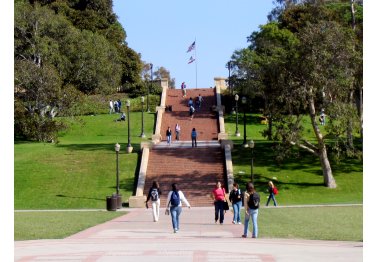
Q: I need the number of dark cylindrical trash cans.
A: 2